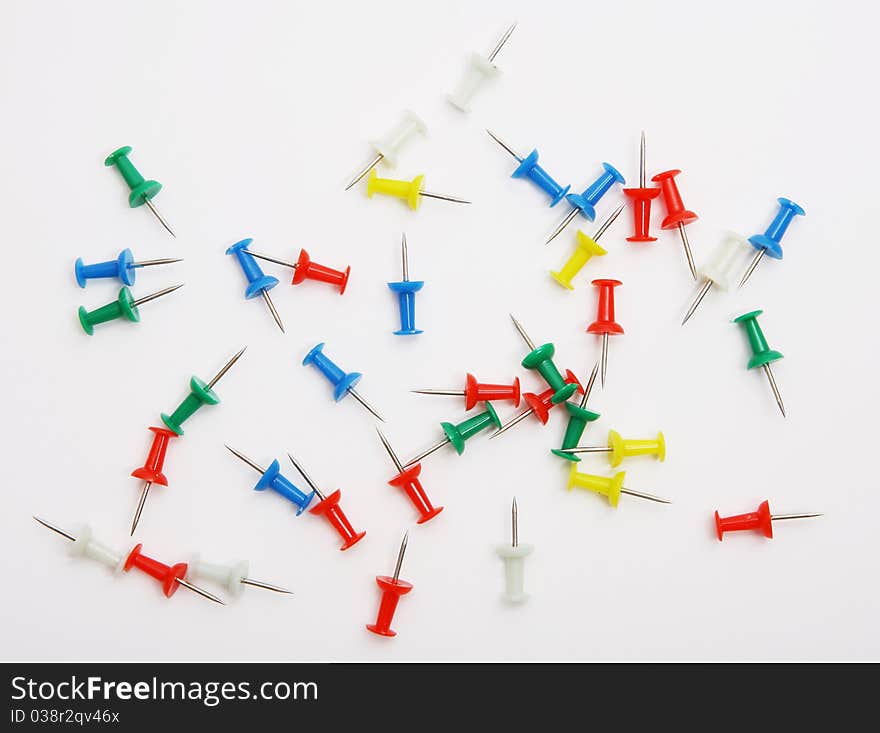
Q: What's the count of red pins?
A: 12